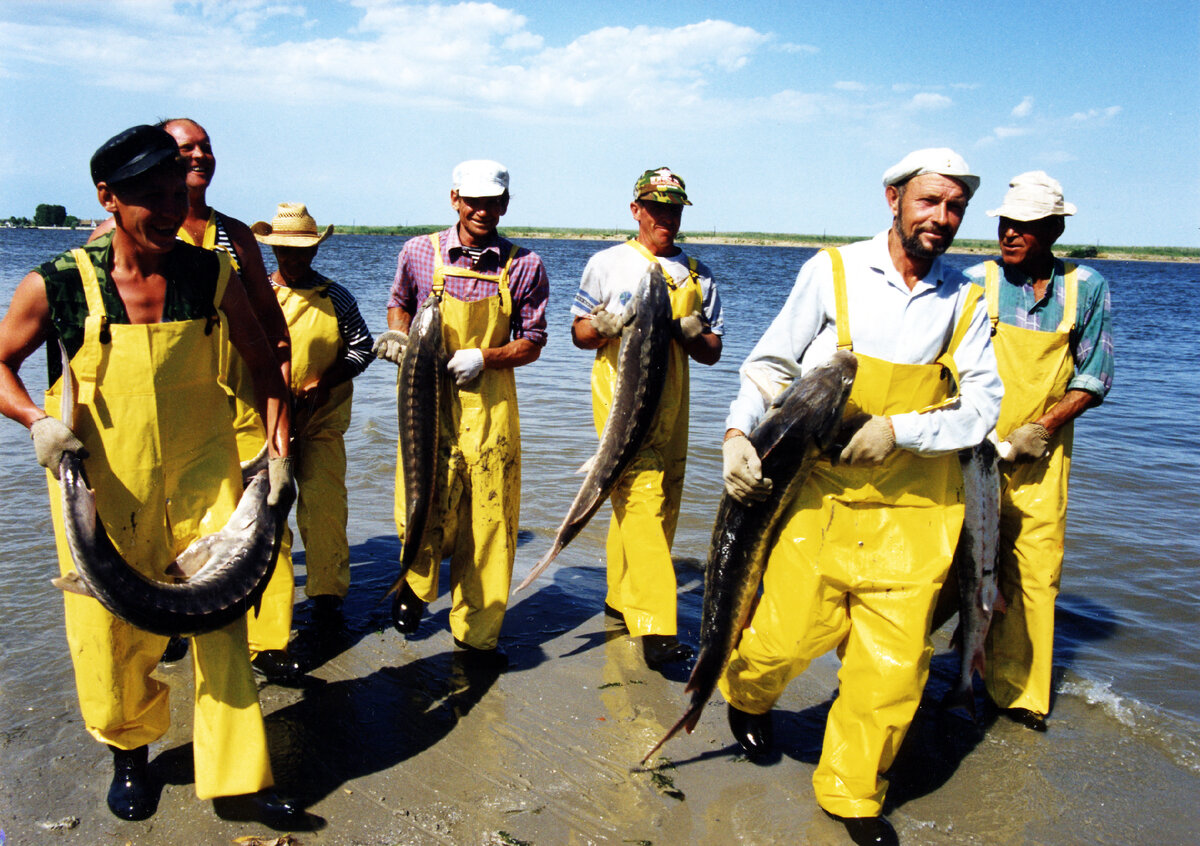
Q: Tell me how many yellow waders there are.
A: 7